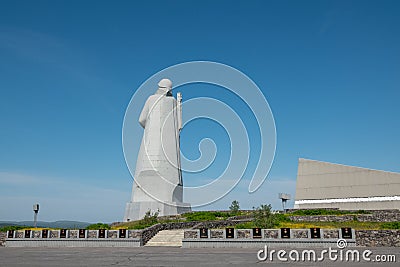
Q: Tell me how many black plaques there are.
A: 13